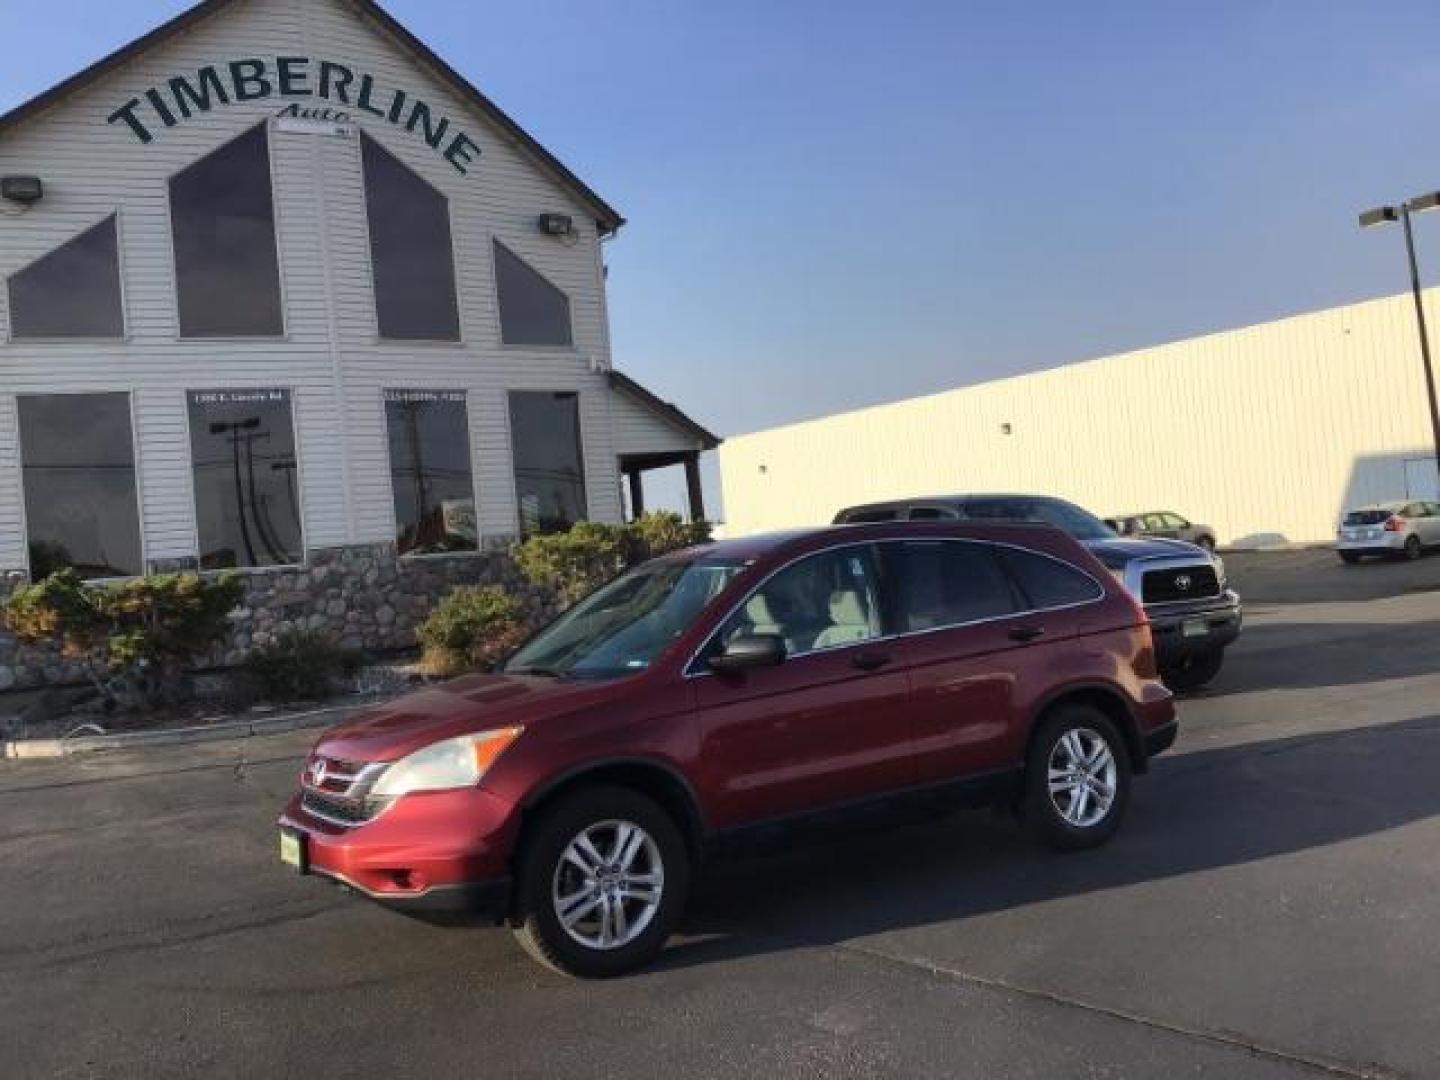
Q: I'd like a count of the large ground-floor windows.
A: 4